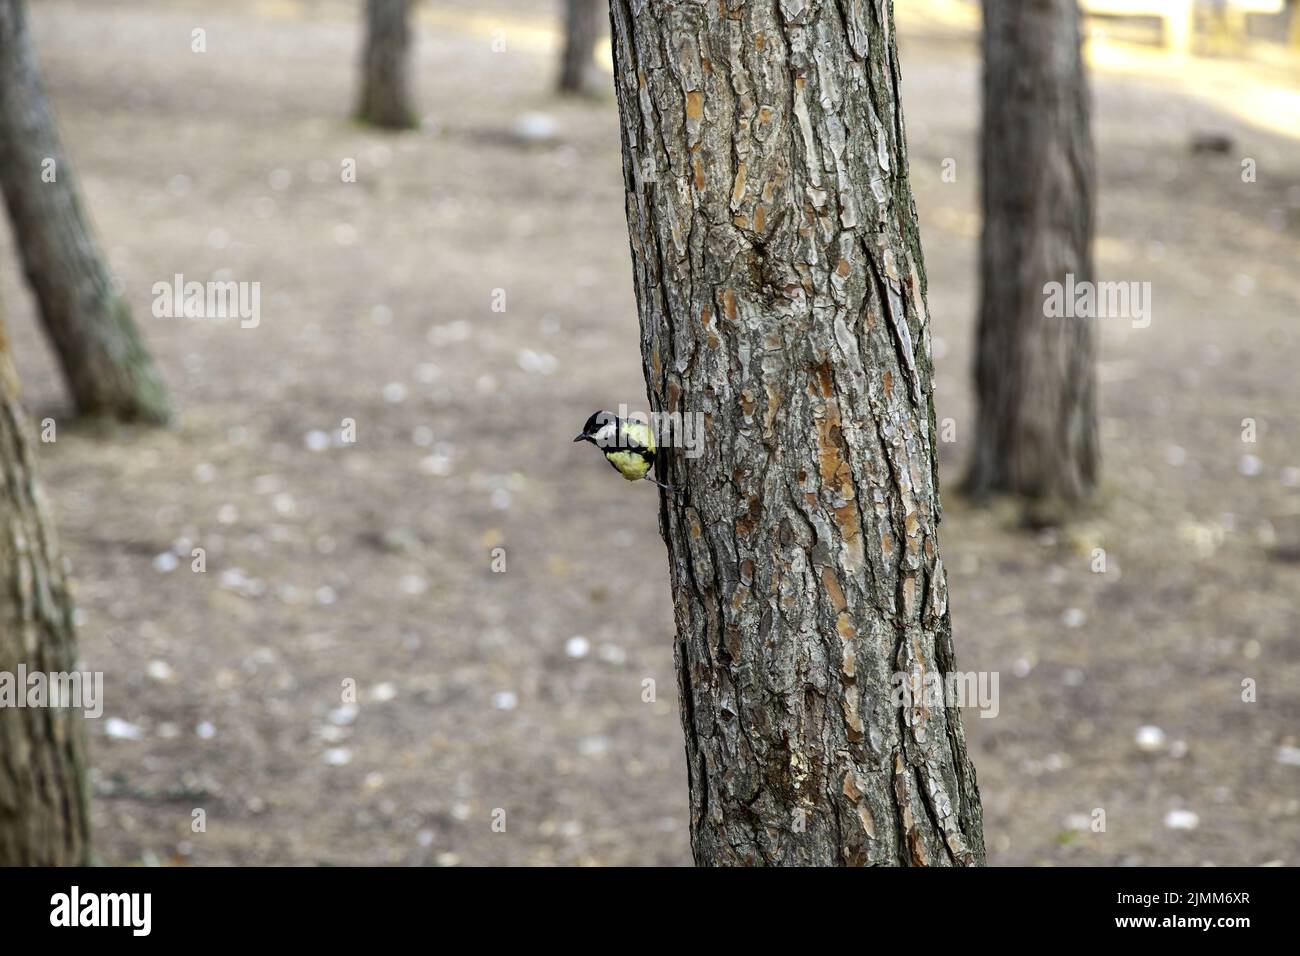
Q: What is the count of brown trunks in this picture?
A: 6